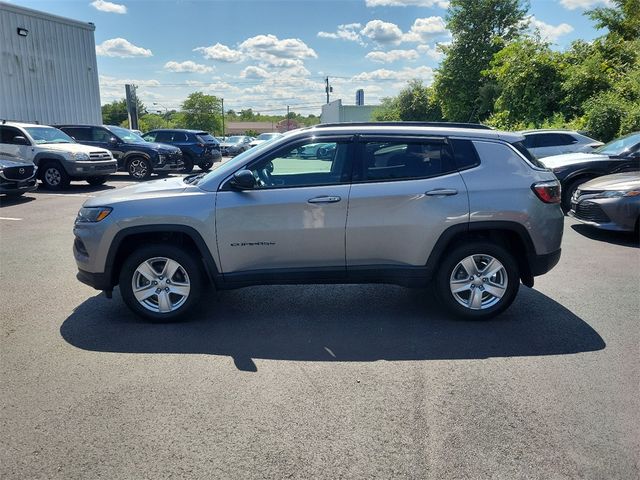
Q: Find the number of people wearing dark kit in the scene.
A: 0